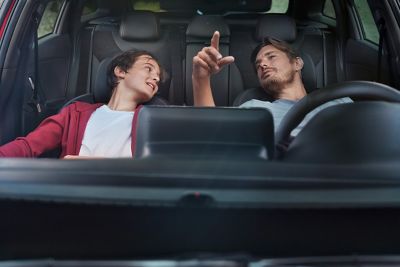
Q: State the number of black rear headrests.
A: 3